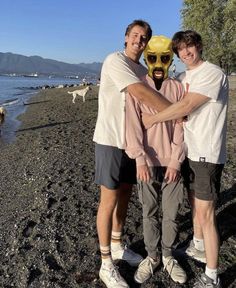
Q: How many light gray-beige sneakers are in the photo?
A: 2